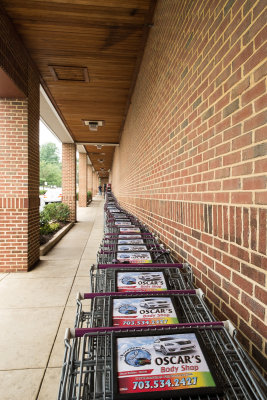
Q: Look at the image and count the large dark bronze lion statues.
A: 0